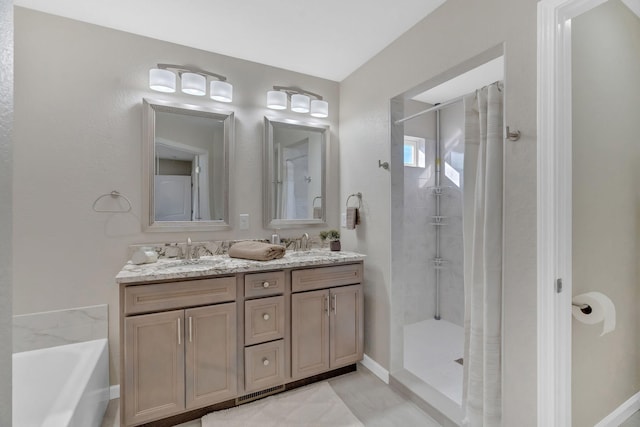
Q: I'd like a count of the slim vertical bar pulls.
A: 4